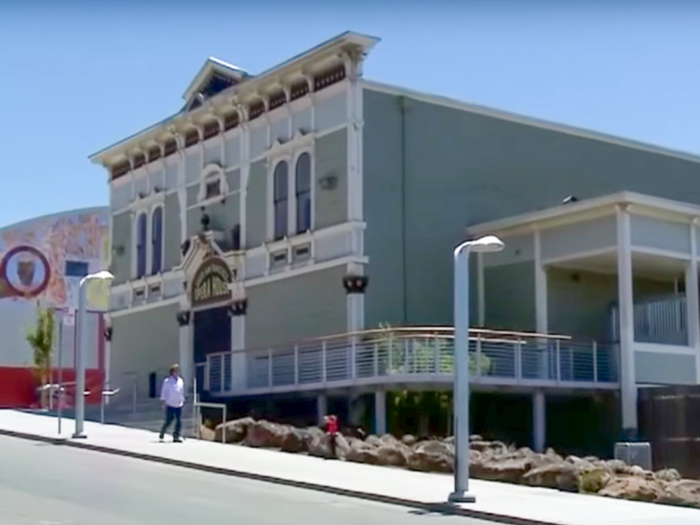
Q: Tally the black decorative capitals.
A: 4